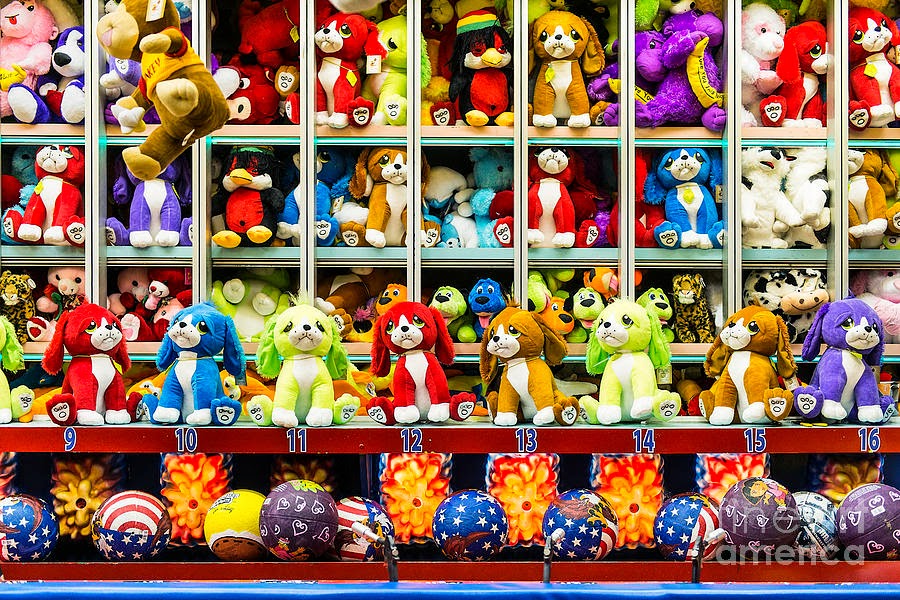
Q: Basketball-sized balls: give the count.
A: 11